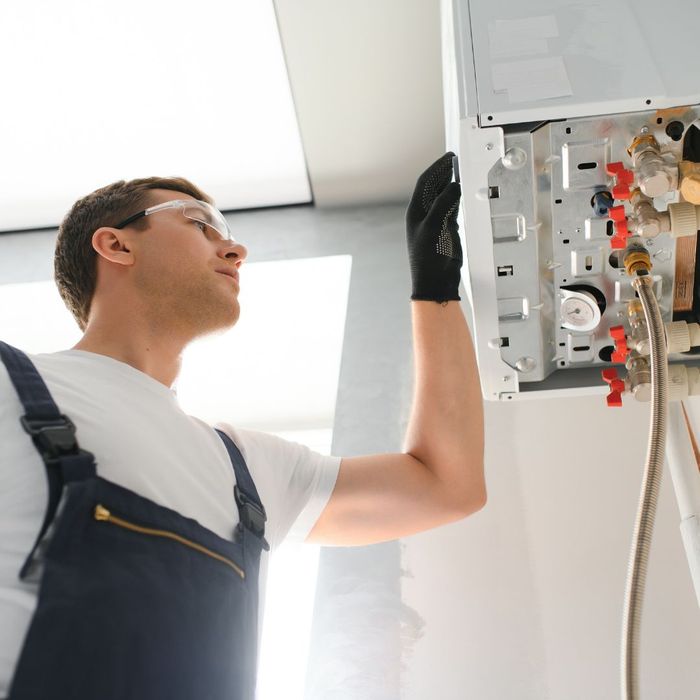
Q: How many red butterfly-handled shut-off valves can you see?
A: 4